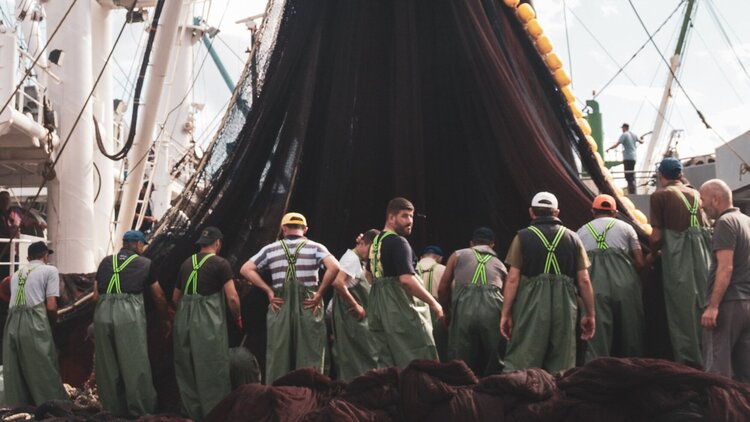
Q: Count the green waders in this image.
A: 11